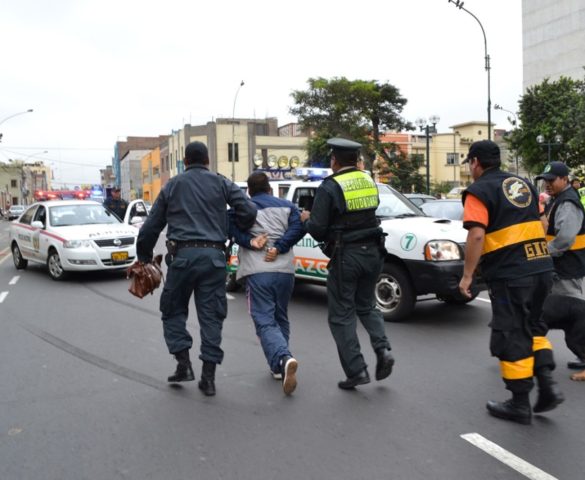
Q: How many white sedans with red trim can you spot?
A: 1